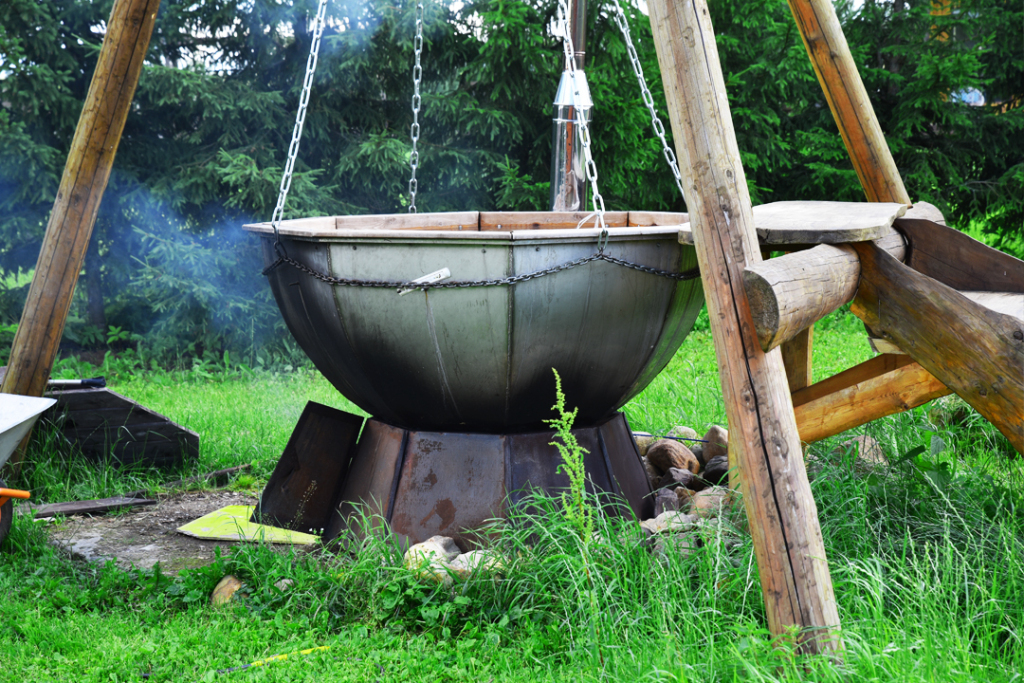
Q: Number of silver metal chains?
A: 4